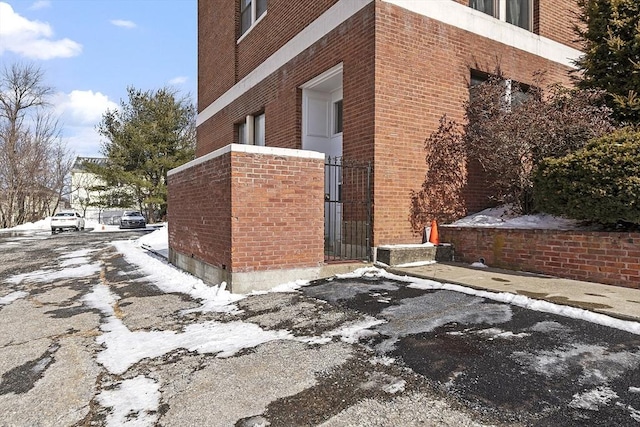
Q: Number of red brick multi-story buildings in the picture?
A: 1